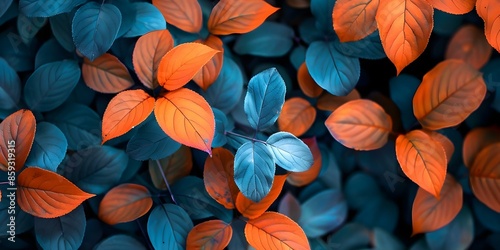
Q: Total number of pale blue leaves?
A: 3